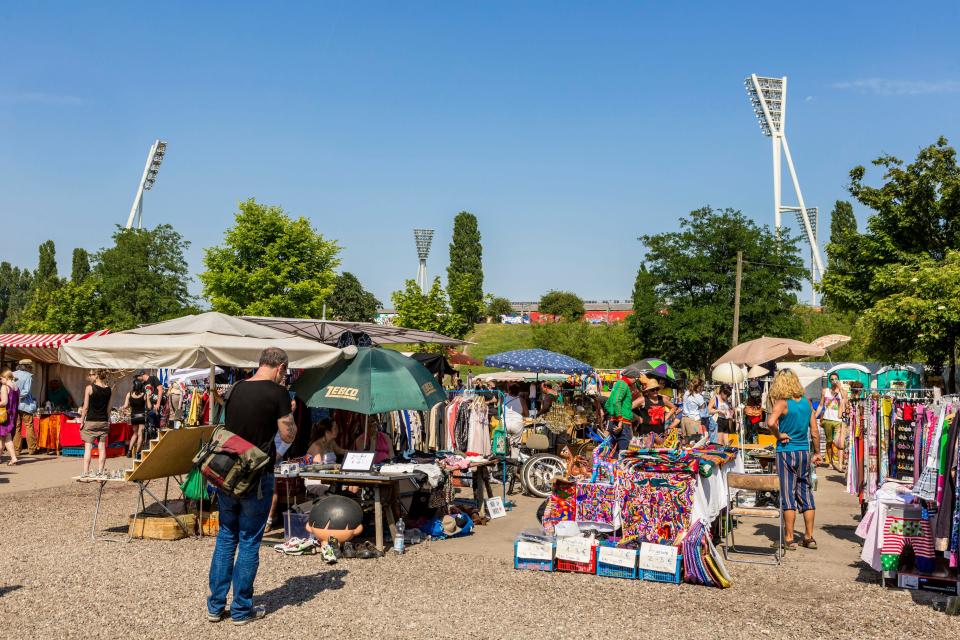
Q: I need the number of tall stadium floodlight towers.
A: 4